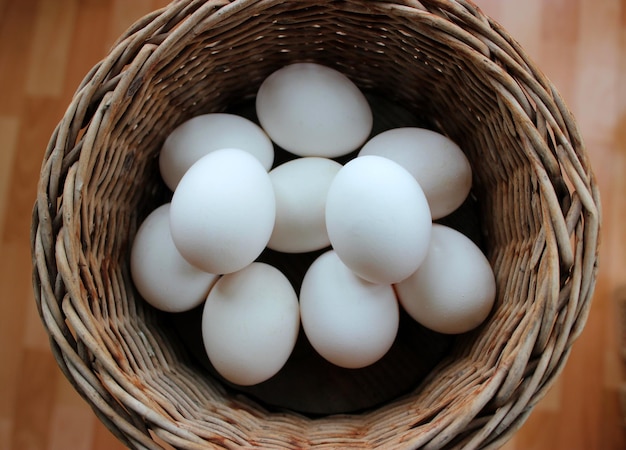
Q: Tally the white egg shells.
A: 10